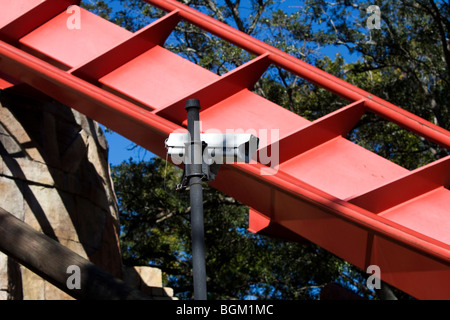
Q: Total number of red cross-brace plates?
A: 5